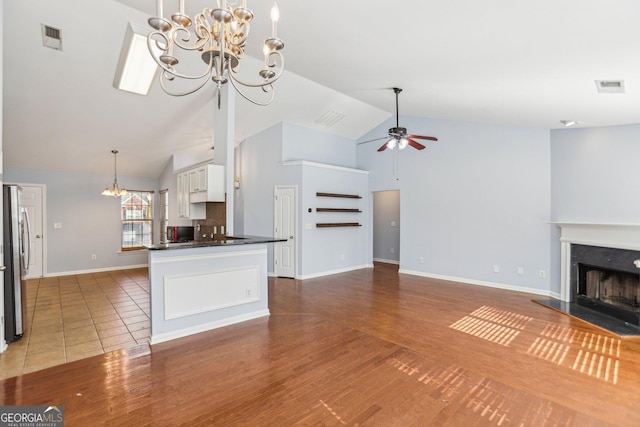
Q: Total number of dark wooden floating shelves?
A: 3